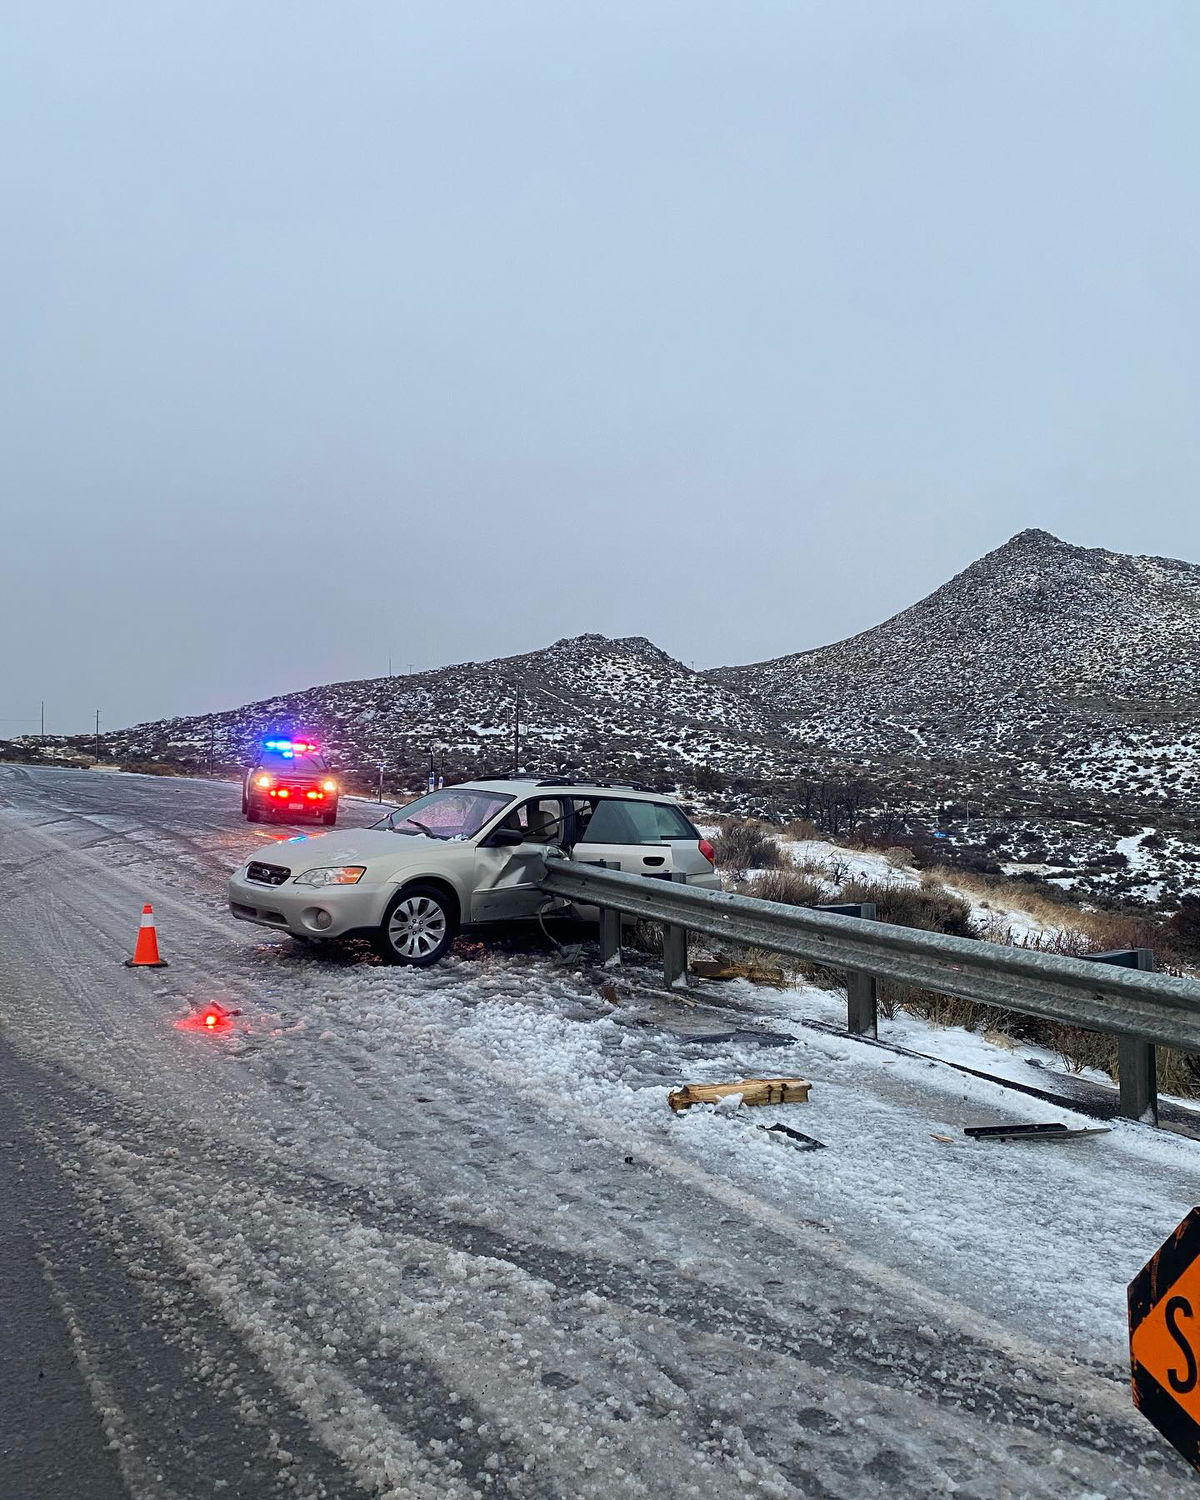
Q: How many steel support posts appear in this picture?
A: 4